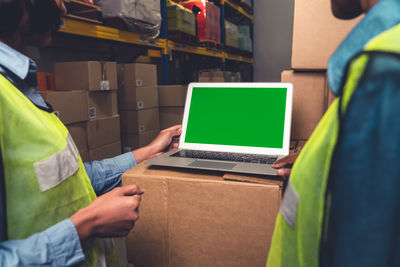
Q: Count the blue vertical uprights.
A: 3